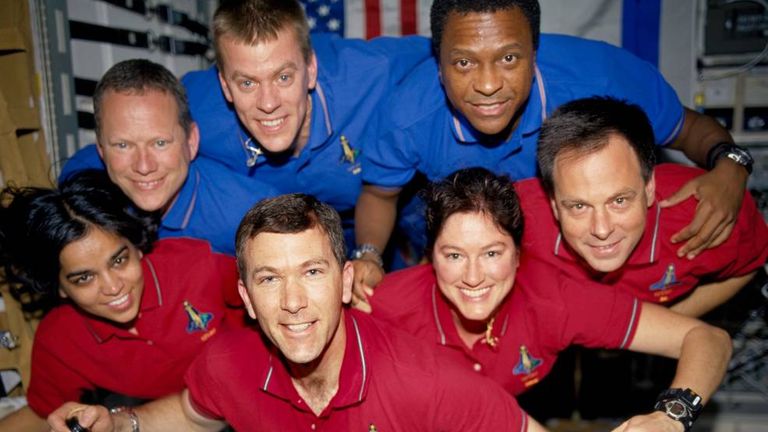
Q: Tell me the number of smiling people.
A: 7